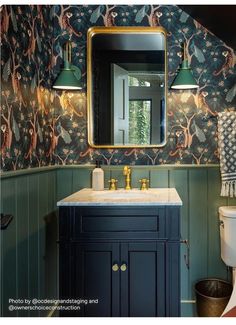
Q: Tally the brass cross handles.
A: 2